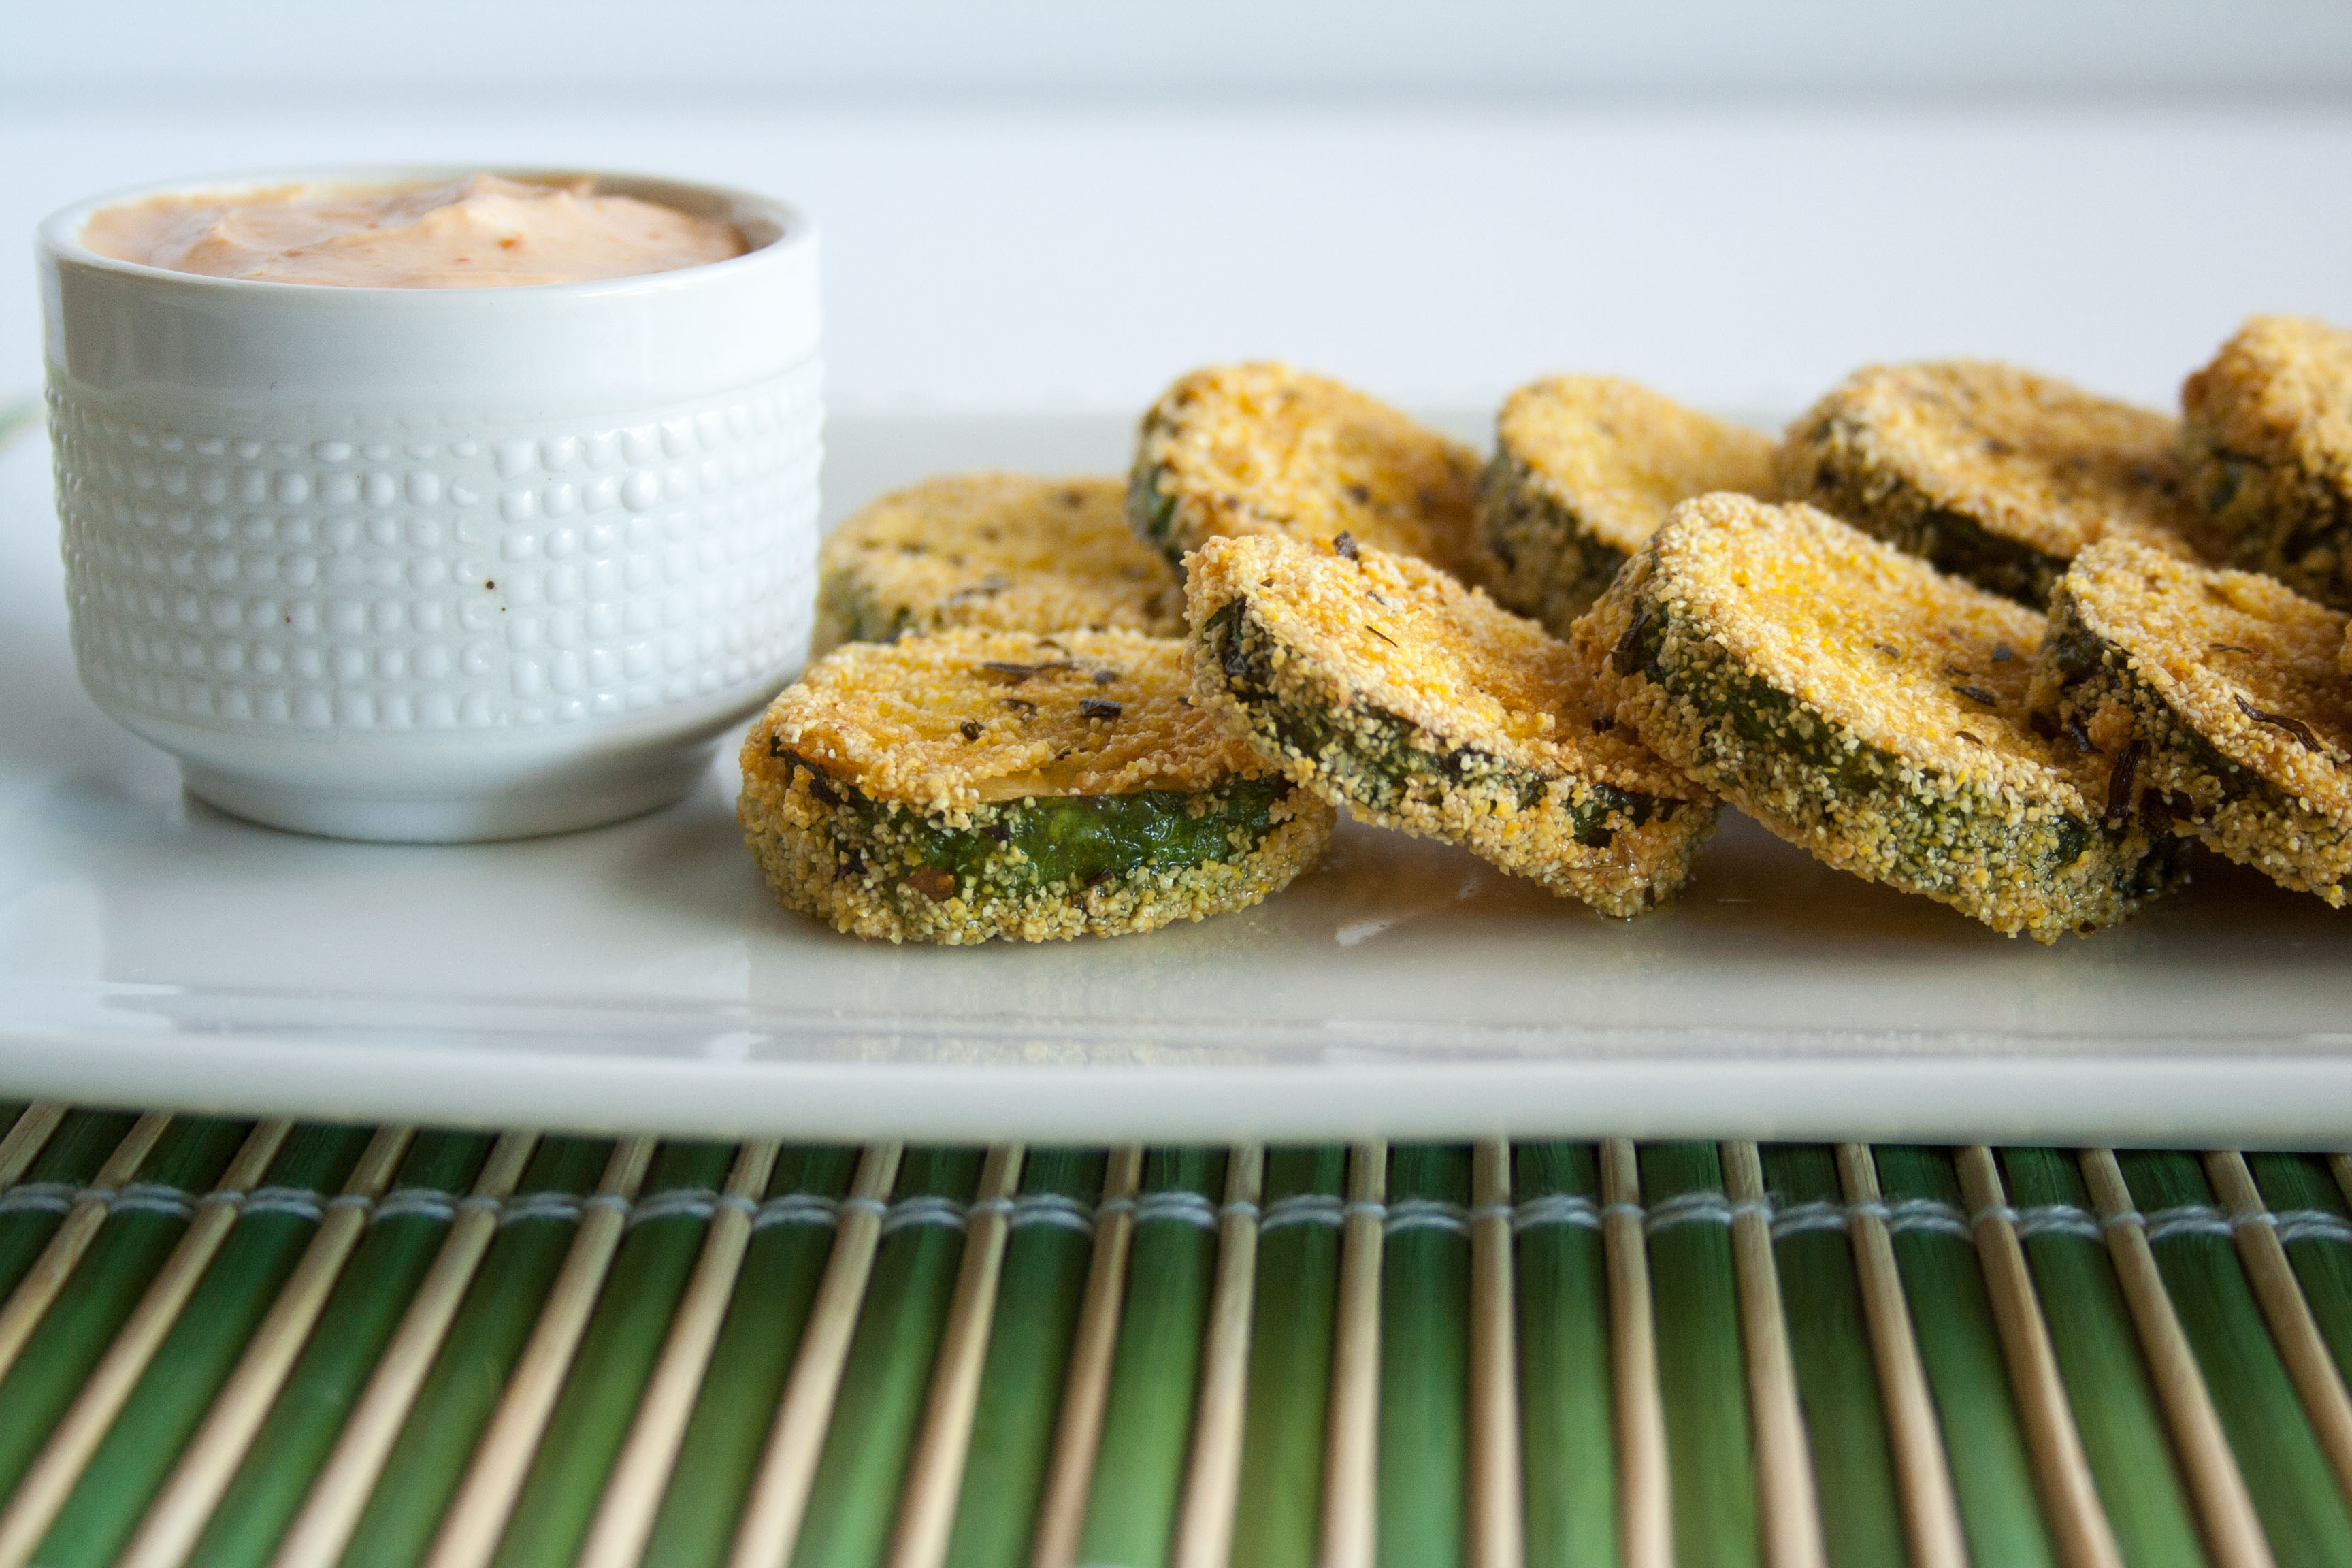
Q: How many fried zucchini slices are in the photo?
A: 9